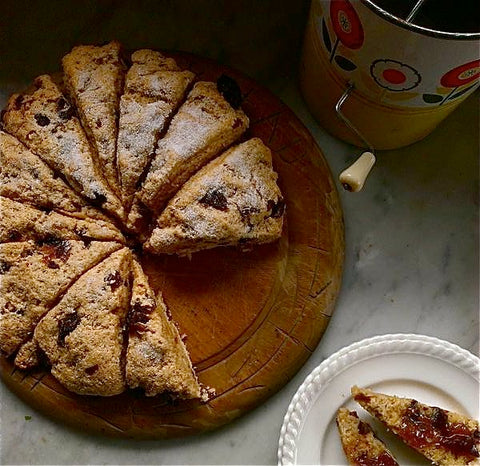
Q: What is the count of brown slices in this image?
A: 12